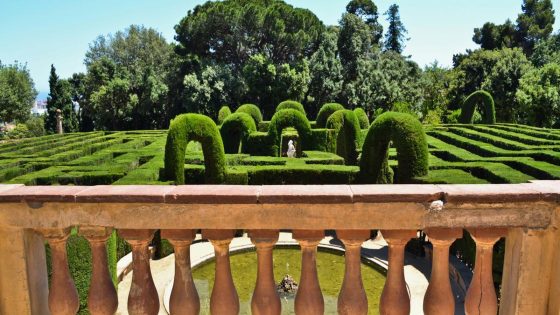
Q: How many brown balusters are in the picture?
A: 11